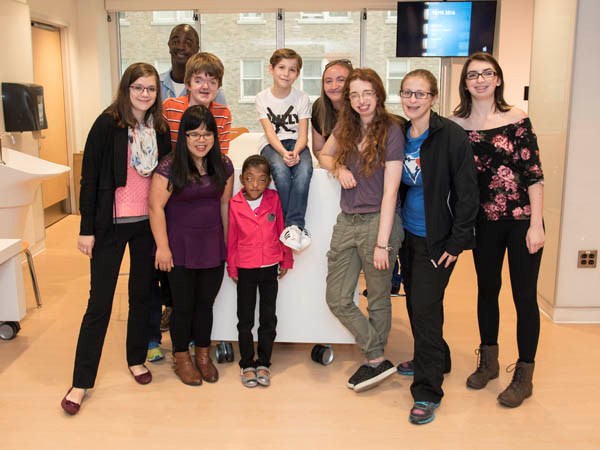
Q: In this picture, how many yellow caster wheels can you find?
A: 0